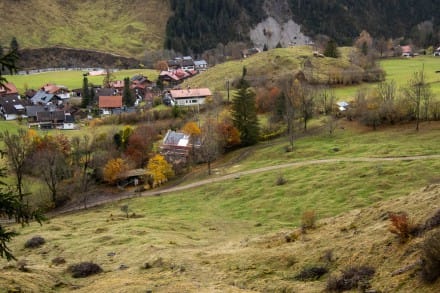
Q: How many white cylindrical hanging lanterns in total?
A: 0